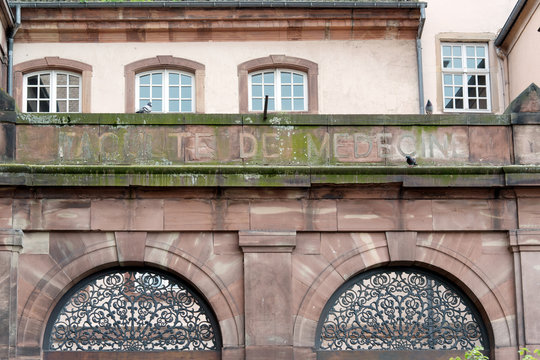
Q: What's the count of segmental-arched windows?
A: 3